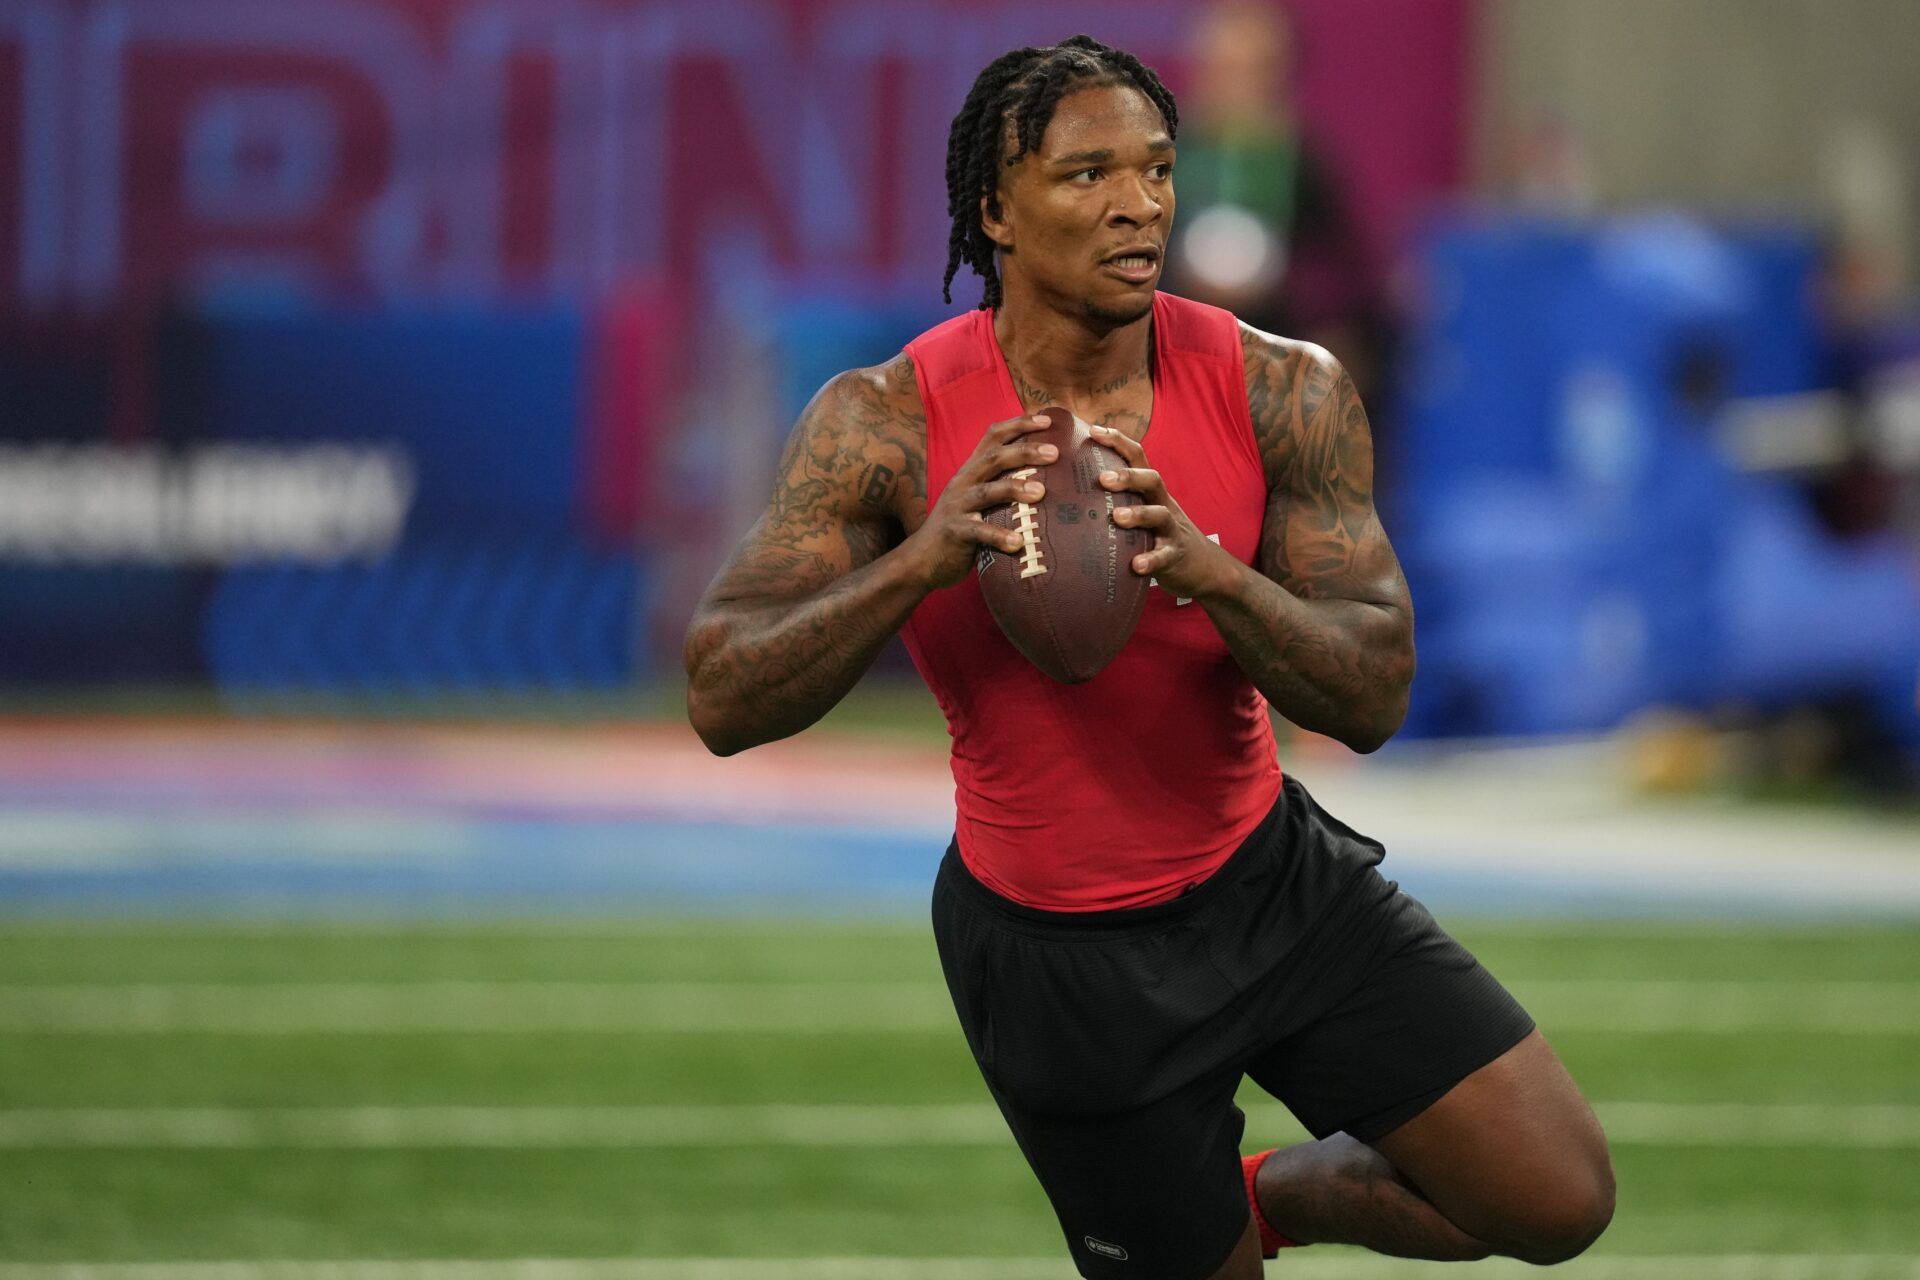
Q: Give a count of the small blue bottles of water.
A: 0